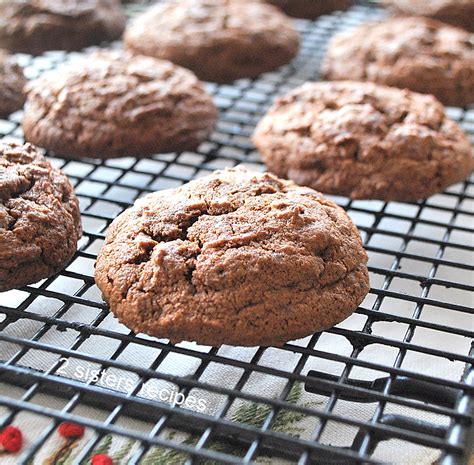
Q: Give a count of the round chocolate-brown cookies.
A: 10